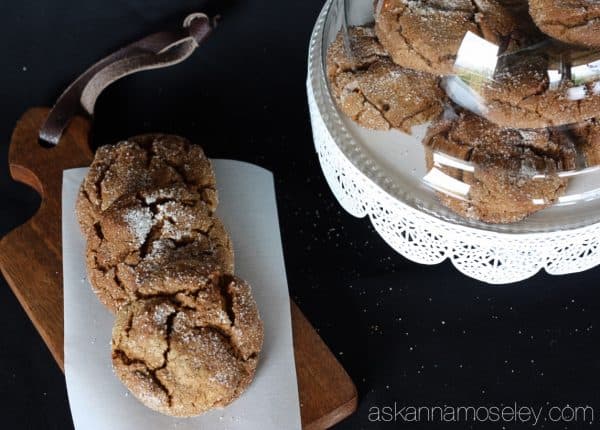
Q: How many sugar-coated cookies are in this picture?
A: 9